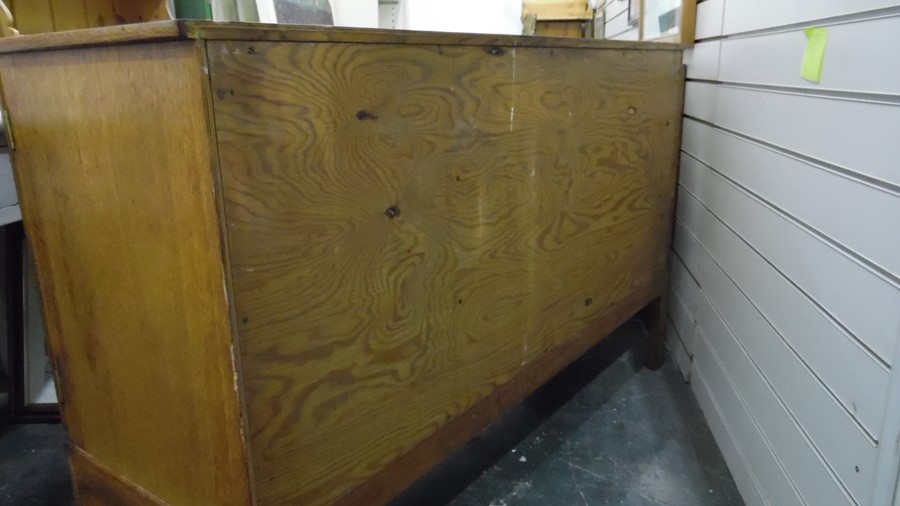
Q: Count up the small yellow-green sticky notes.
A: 1